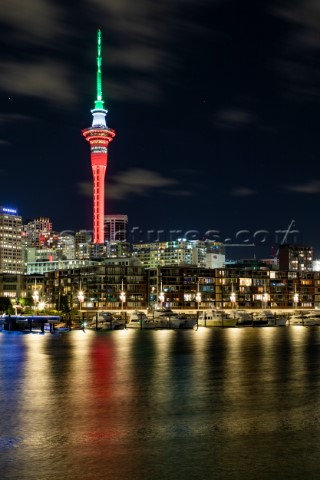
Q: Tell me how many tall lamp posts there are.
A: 8